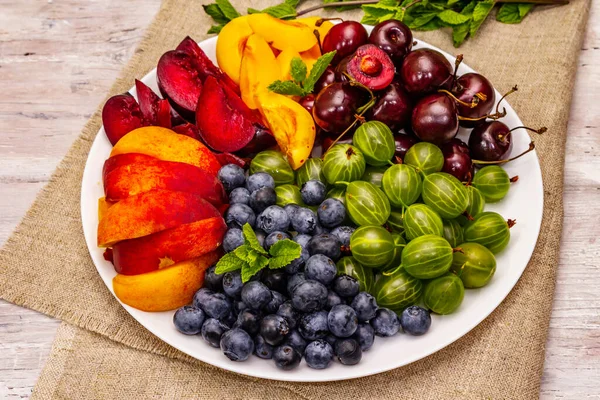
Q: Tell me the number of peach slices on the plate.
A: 5